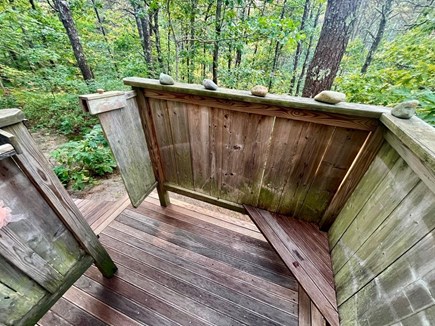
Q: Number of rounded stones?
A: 5